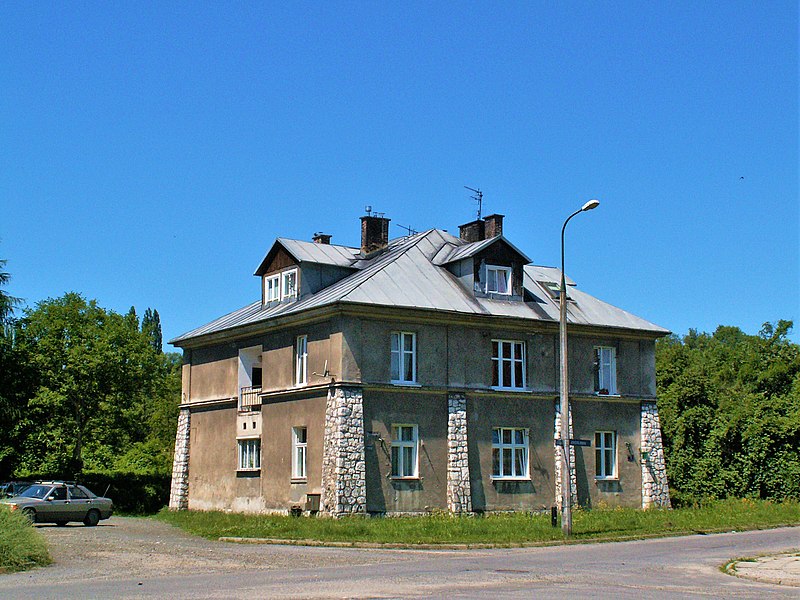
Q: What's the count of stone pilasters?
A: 5